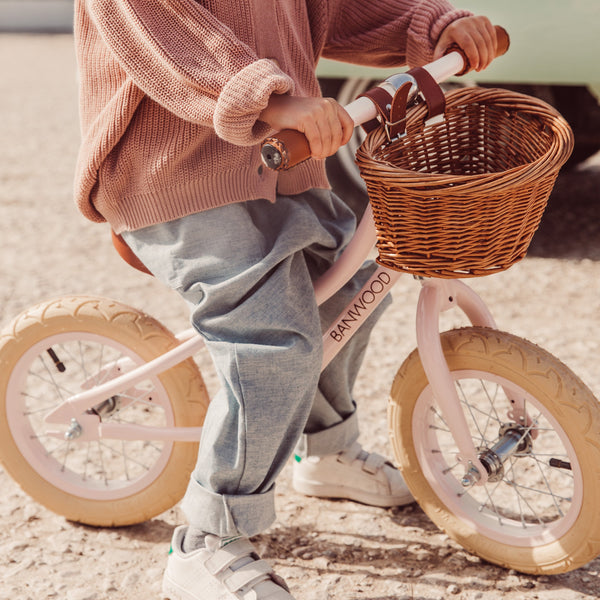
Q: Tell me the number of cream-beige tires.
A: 2